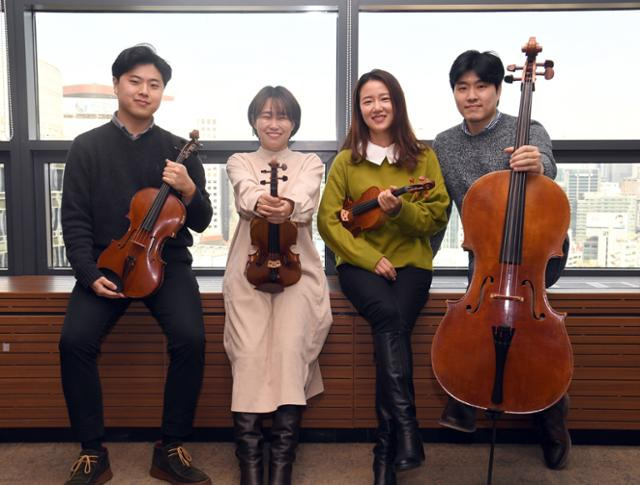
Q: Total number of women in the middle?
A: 2